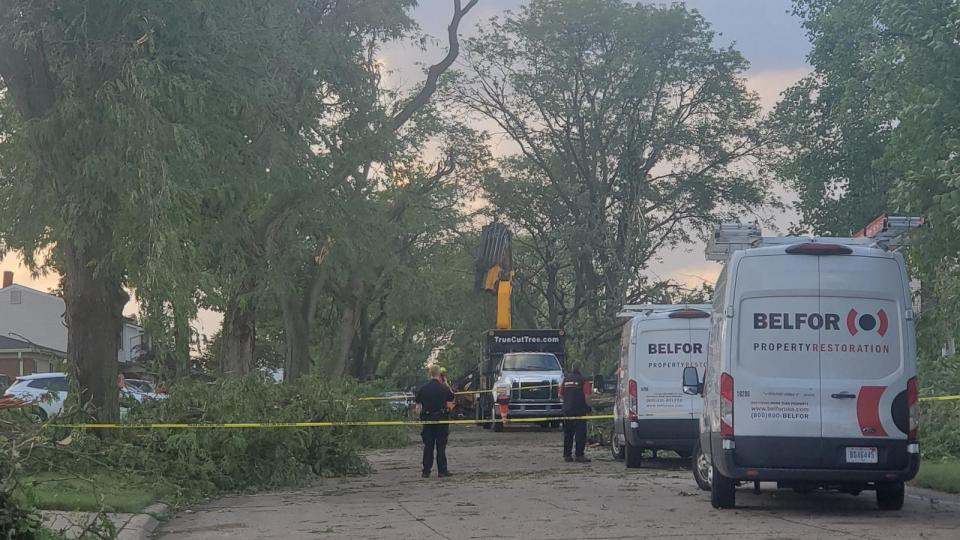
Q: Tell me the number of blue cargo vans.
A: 0